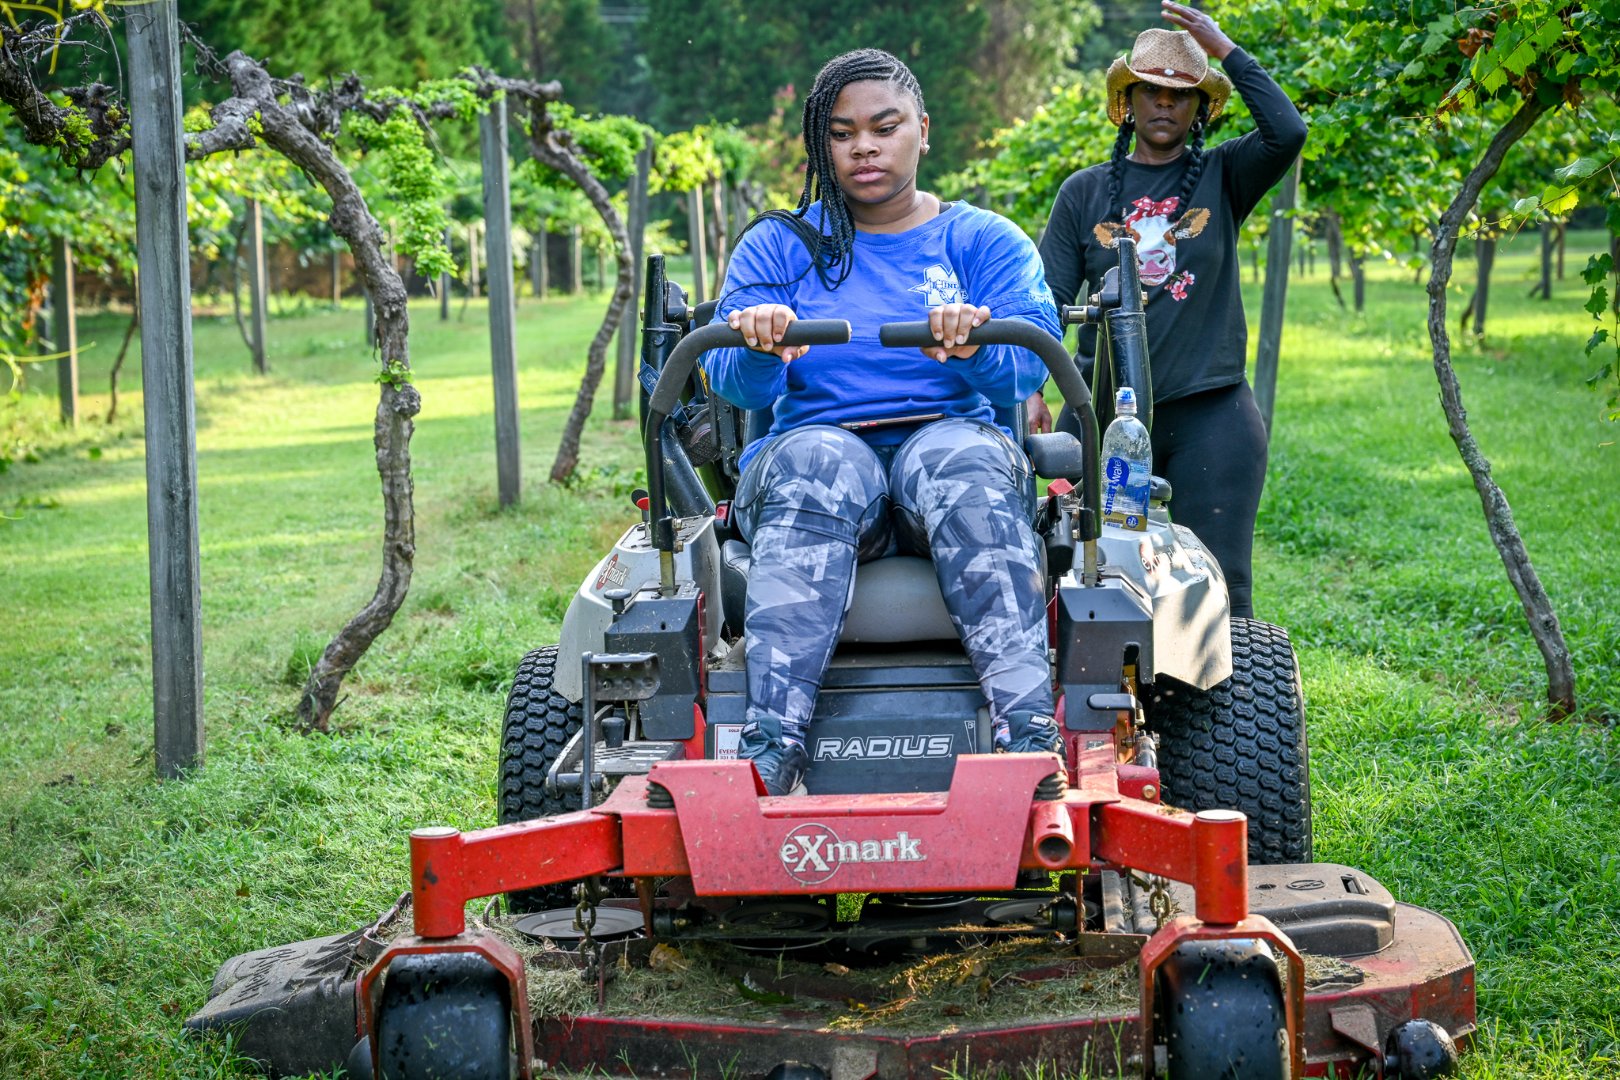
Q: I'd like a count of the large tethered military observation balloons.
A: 0